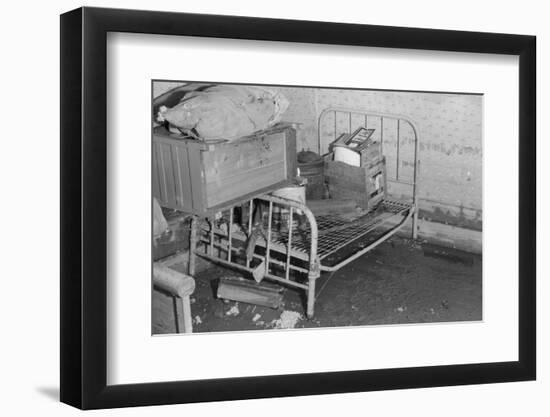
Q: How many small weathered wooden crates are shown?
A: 1